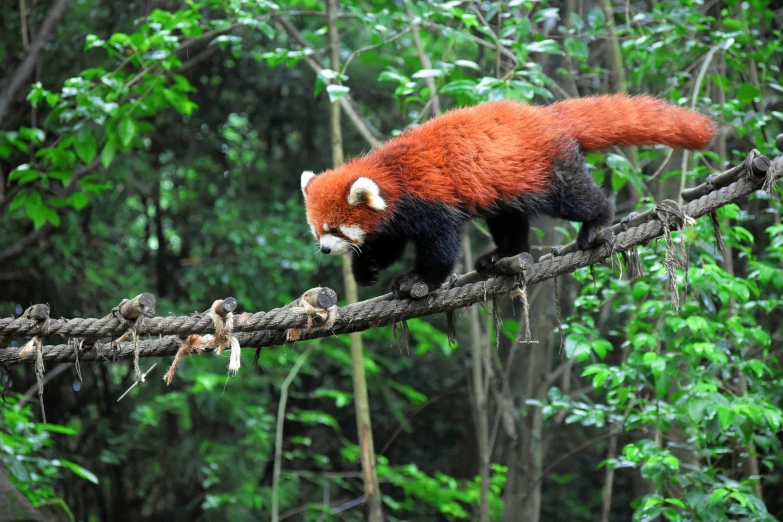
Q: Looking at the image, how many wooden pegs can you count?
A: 9